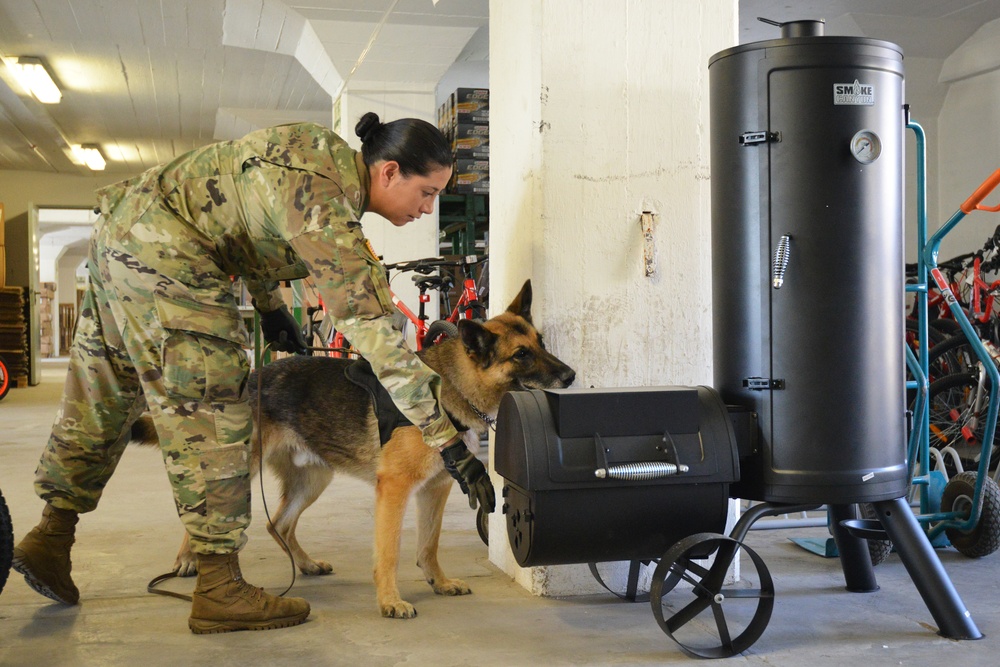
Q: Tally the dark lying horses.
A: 0